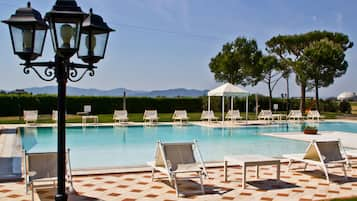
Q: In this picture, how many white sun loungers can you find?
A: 13